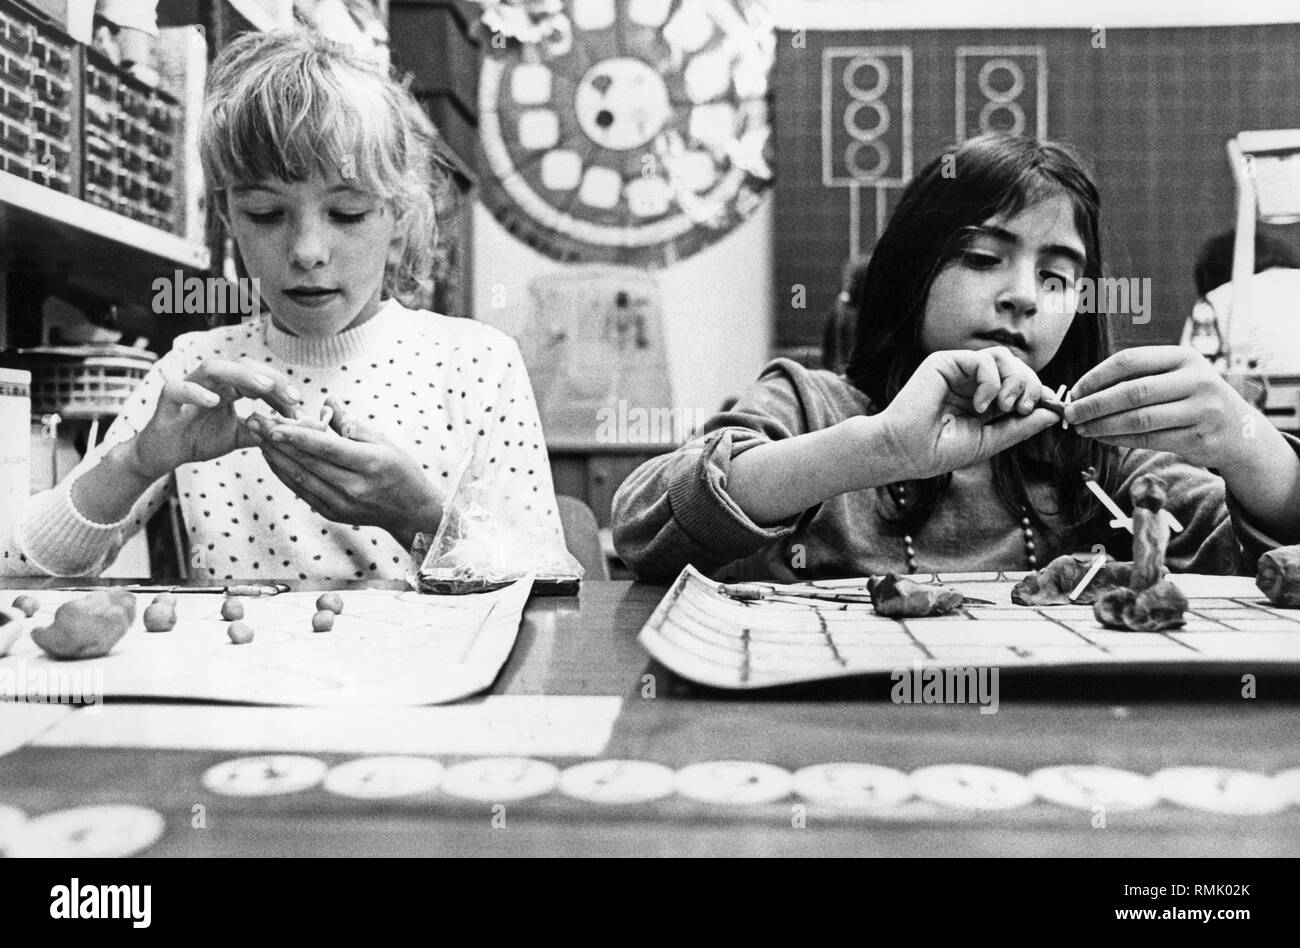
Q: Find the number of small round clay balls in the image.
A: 7